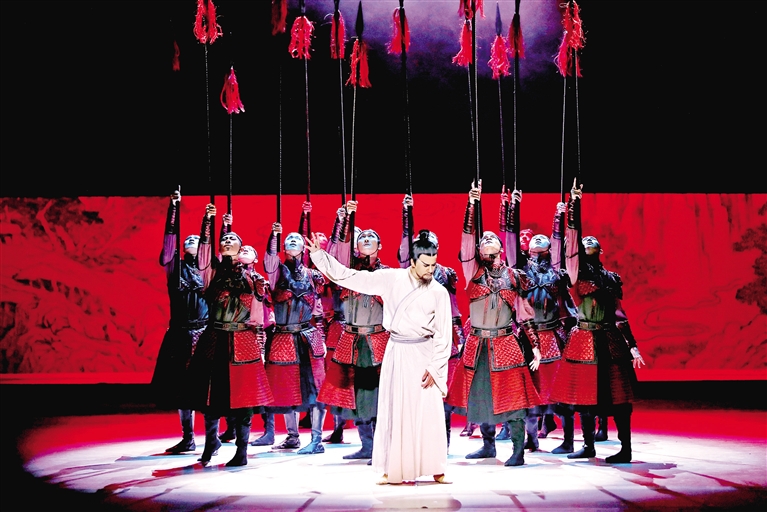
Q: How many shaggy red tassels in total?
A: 14